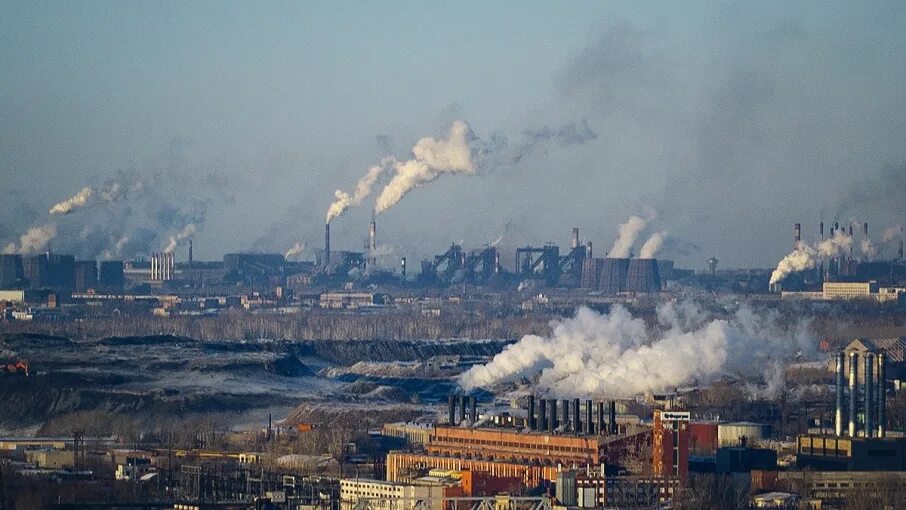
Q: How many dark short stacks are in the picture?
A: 11